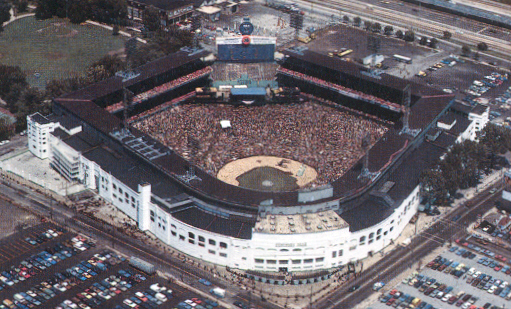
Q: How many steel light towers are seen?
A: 8